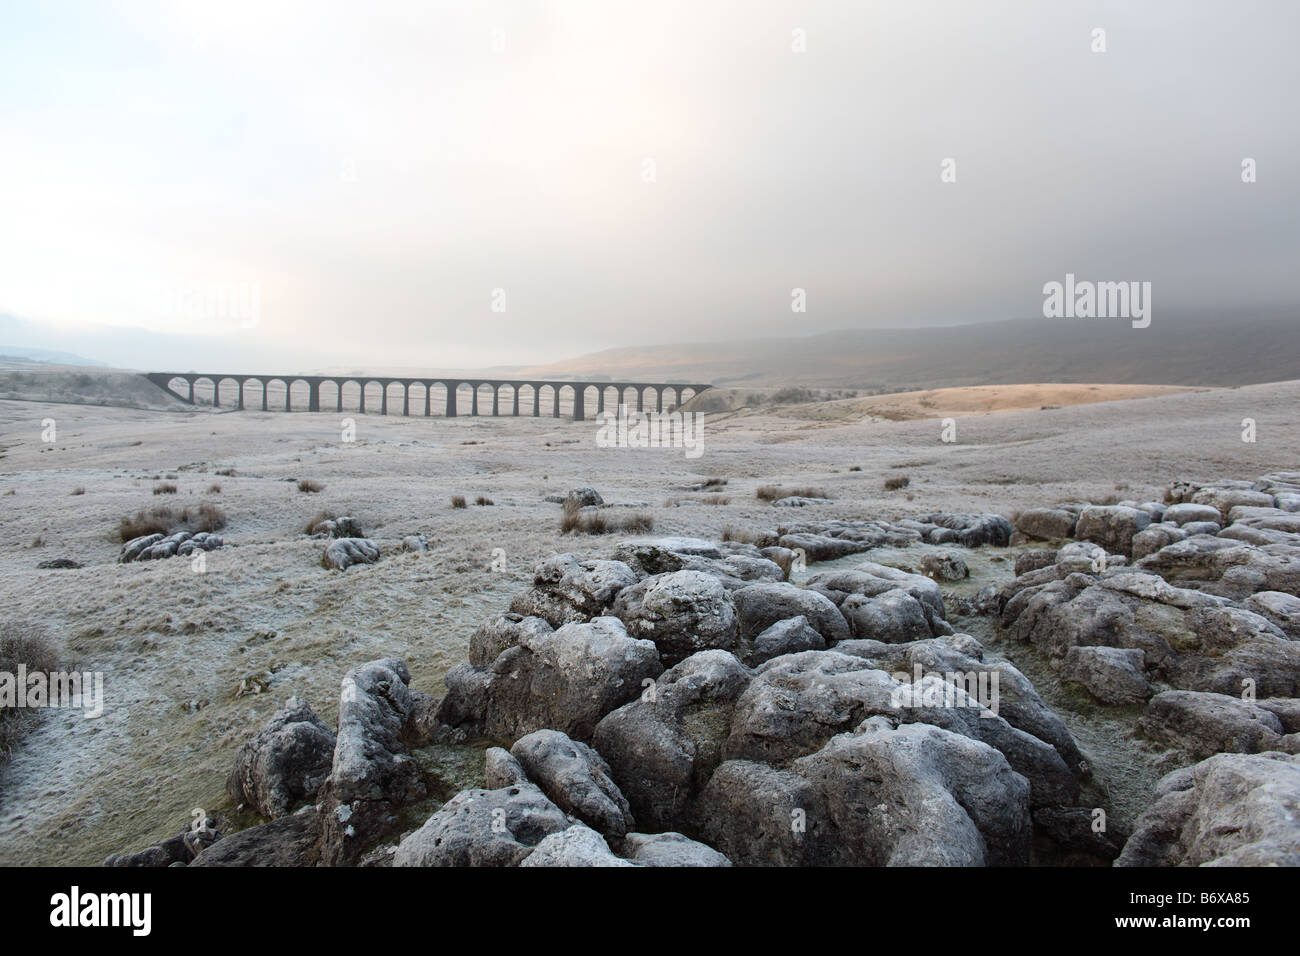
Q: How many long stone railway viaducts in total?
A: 1